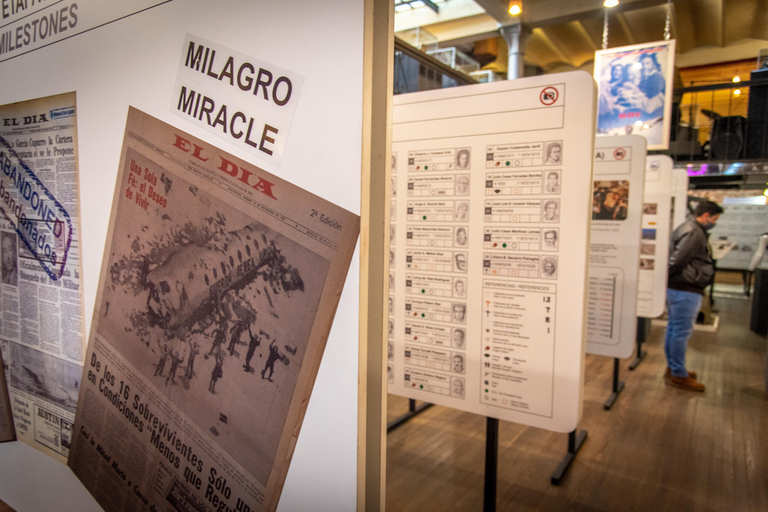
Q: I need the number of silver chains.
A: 2